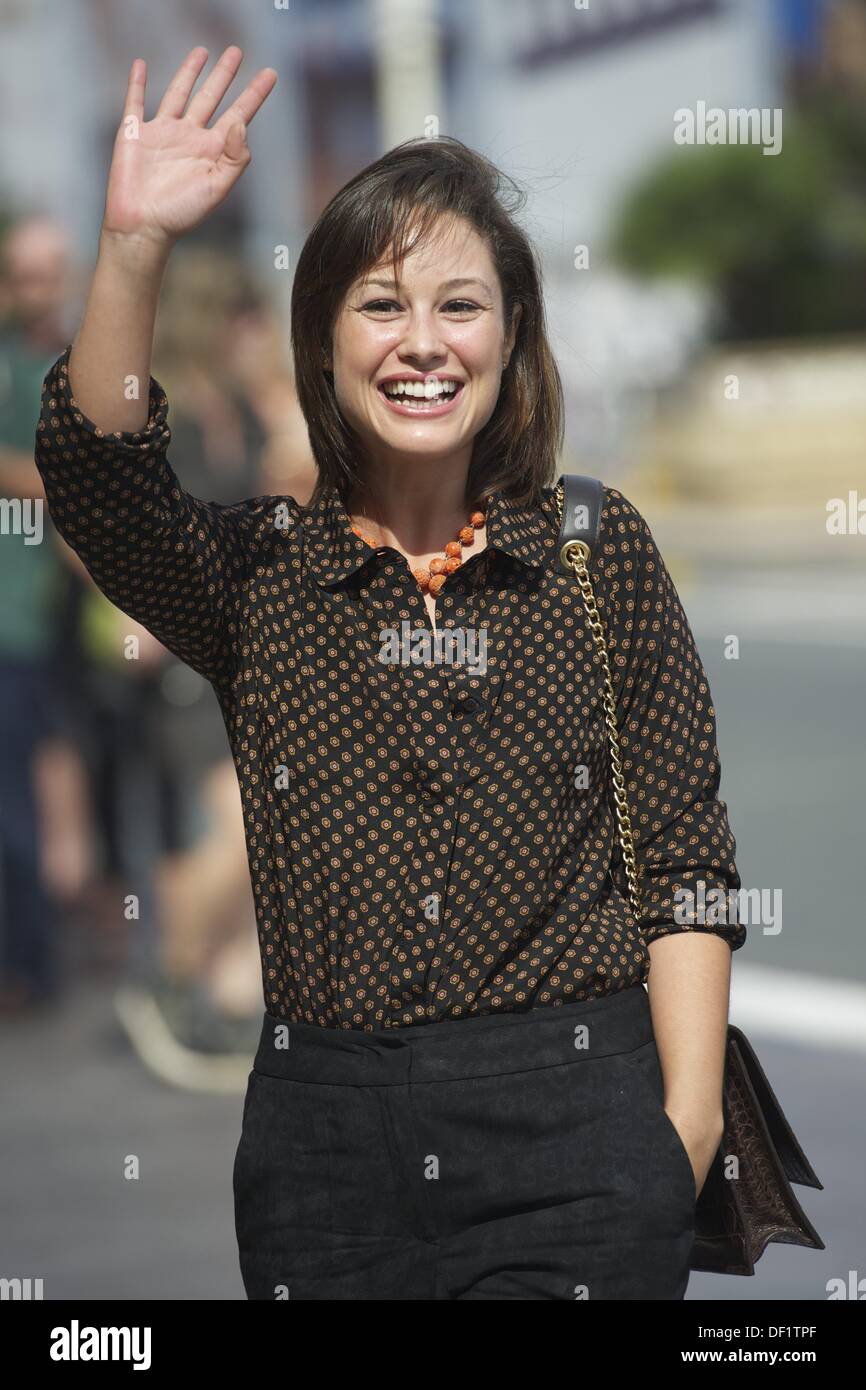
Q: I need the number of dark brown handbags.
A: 1